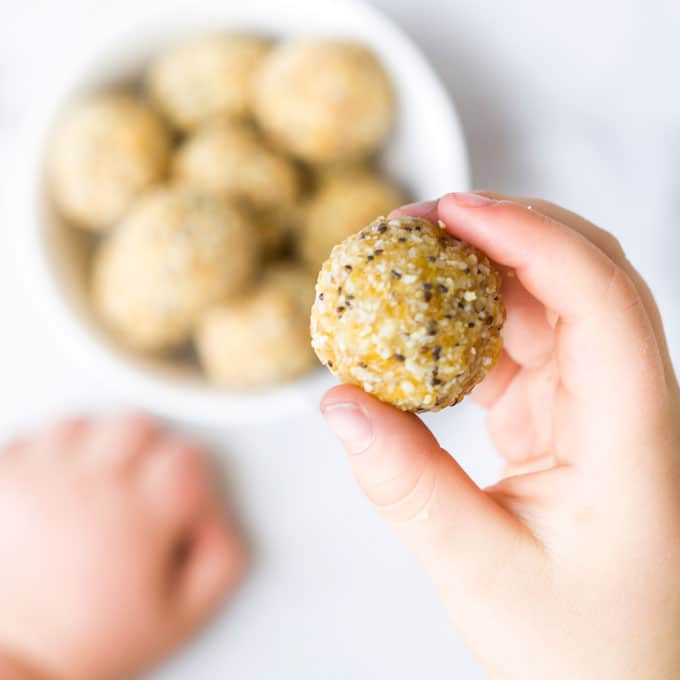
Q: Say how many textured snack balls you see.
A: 8